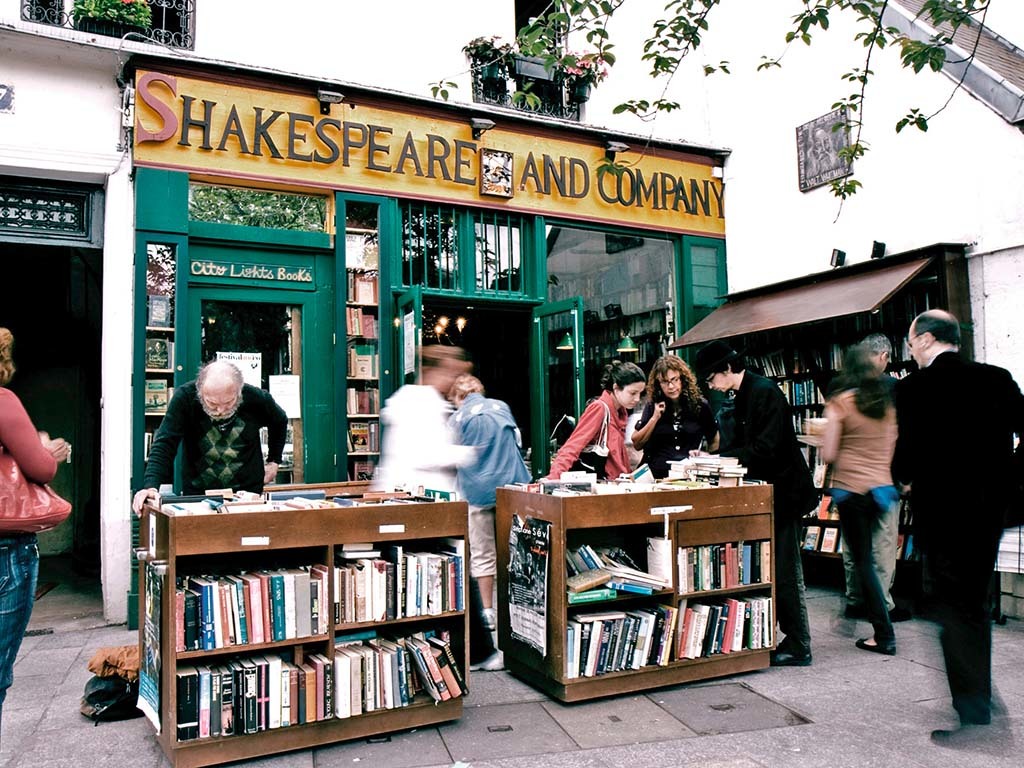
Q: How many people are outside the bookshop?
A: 10